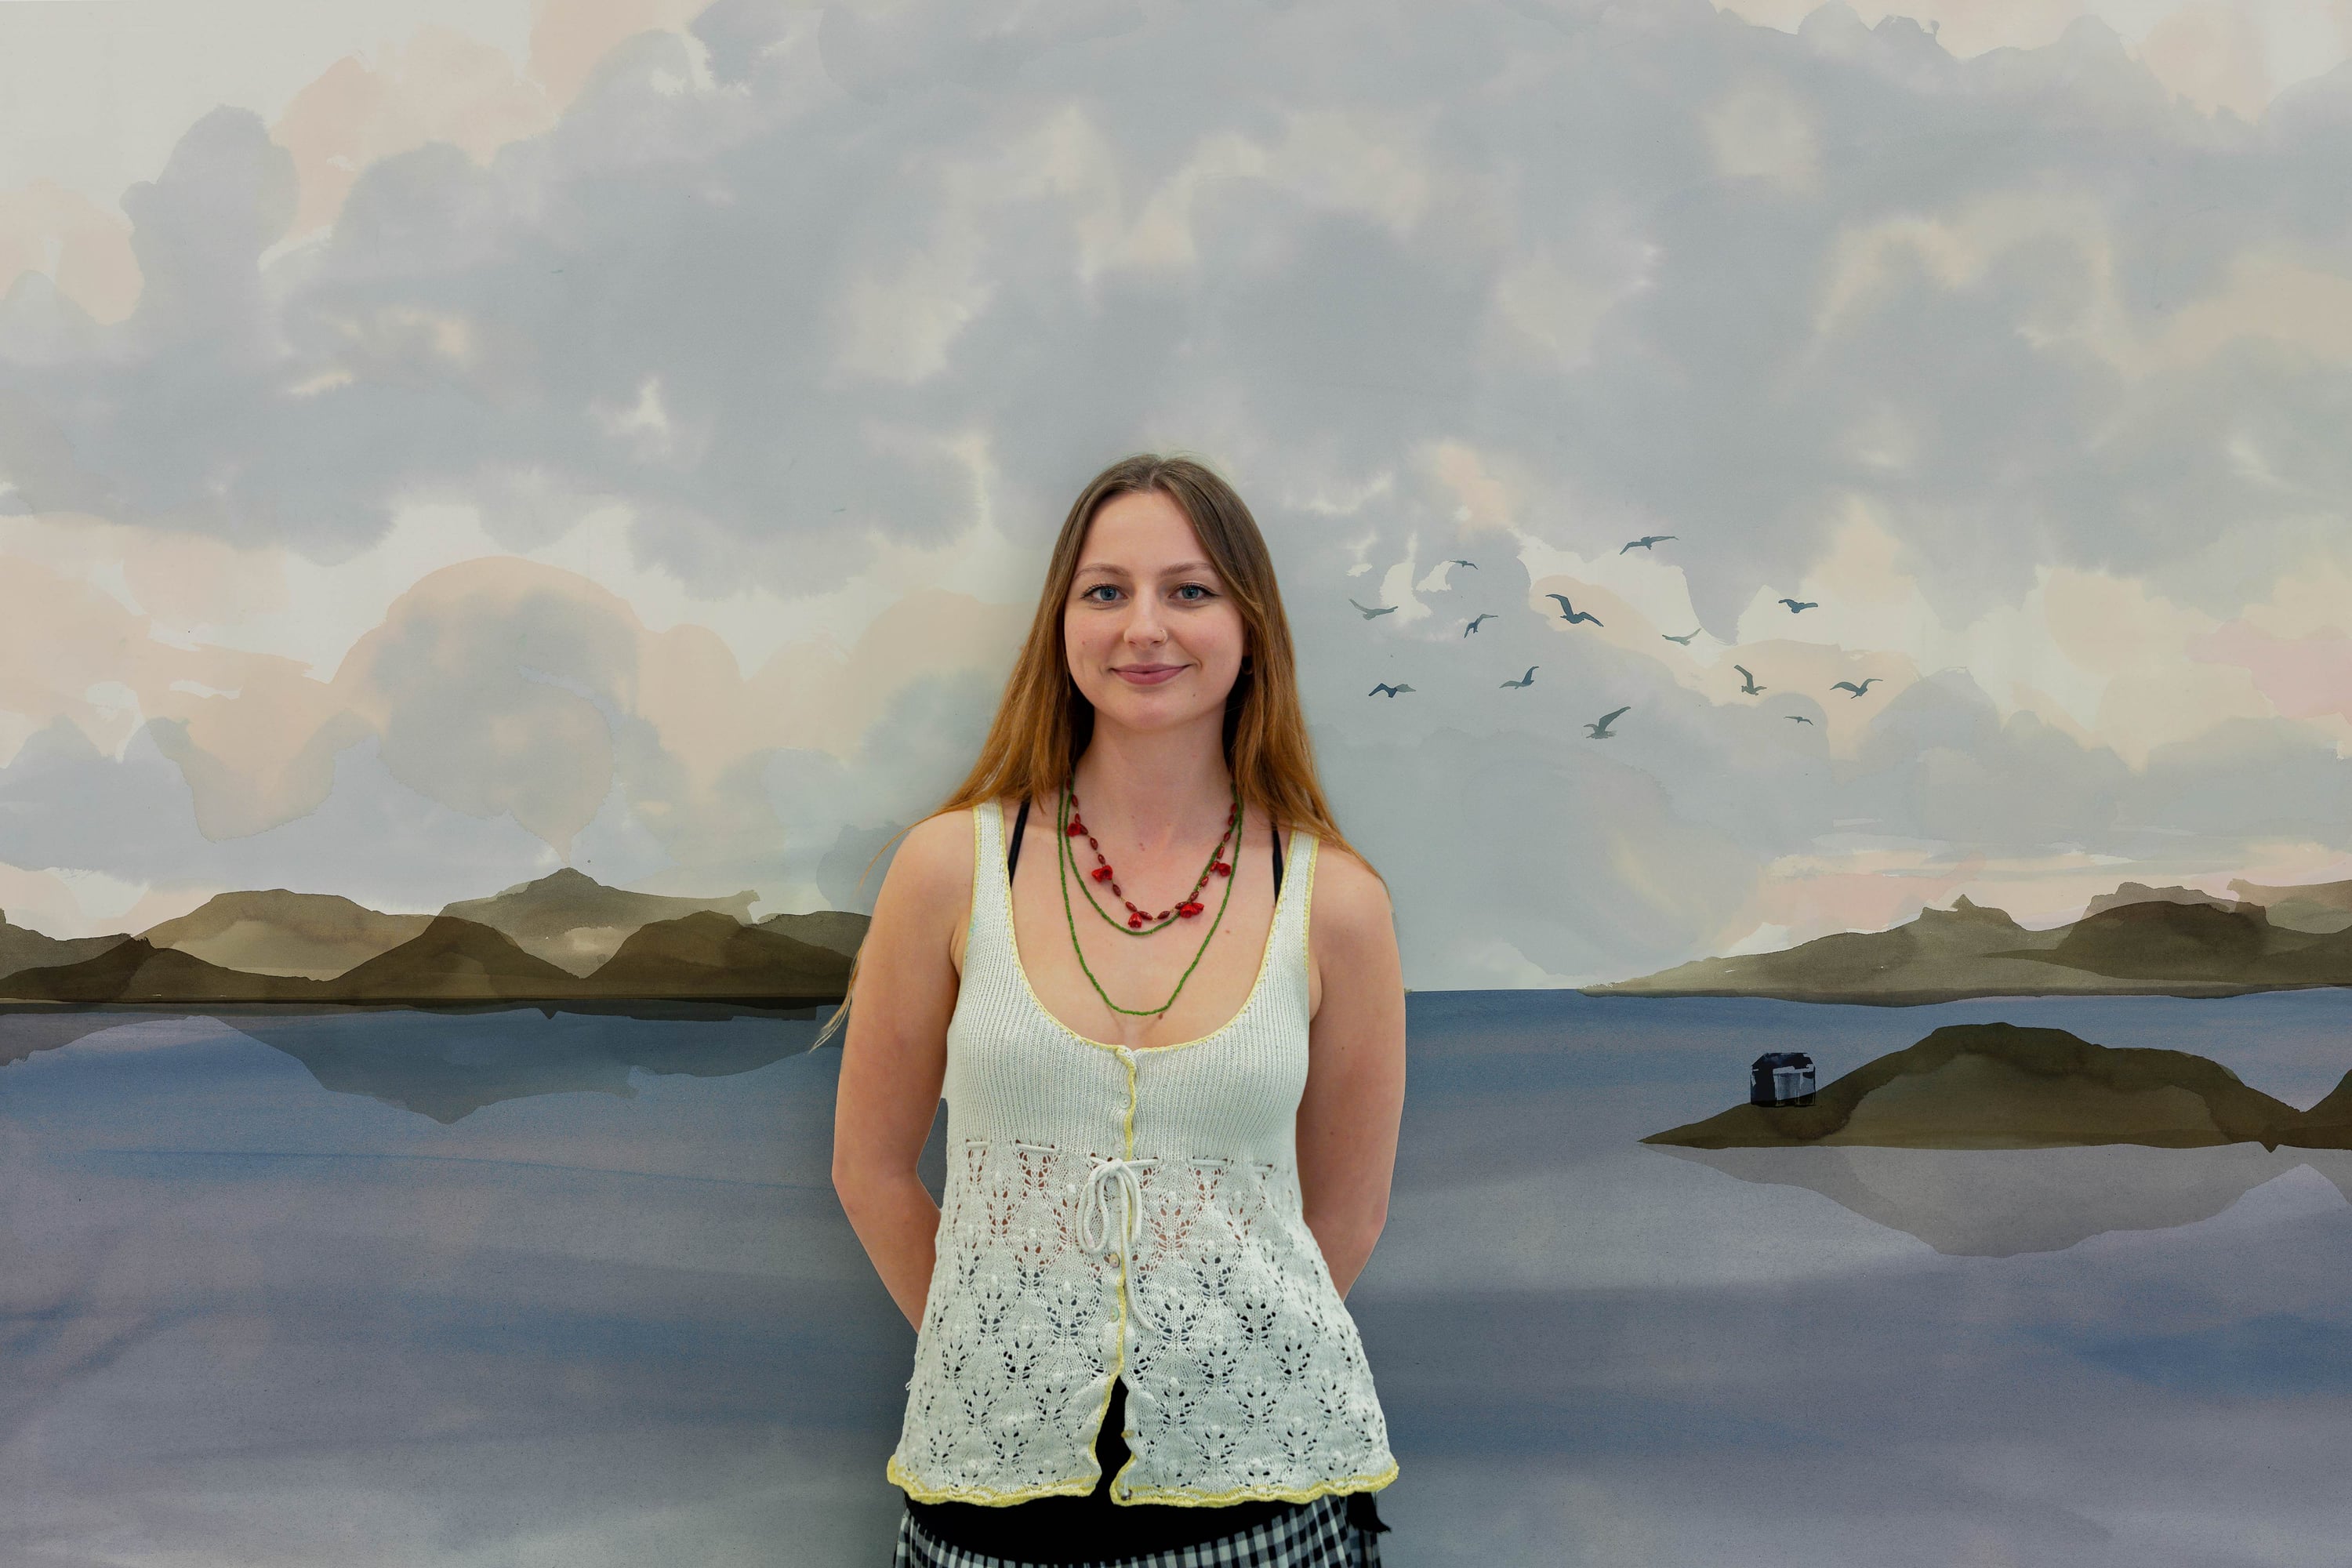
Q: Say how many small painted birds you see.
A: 13